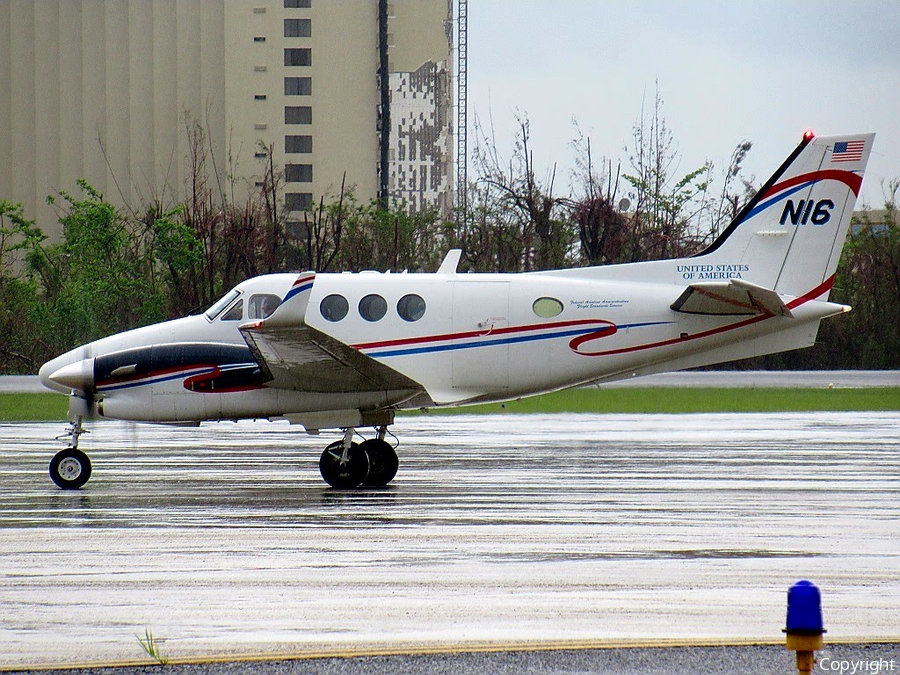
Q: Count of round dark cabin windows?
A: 3